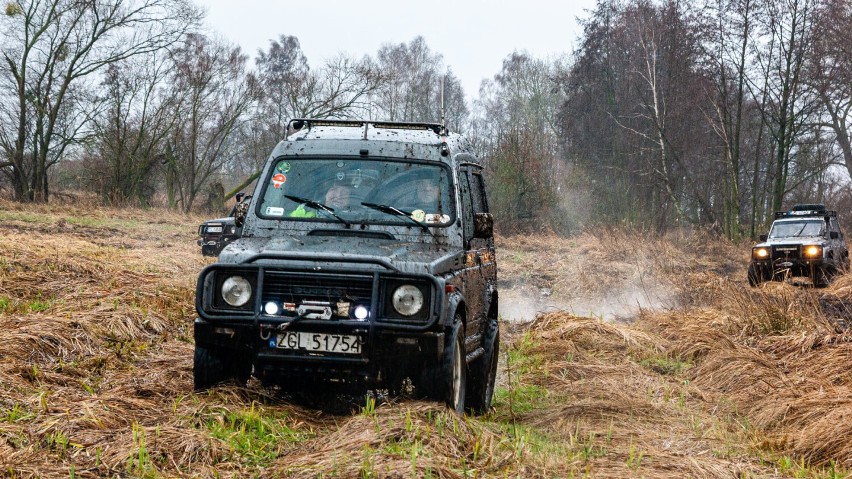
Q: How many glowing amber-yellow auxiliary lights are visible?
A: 2